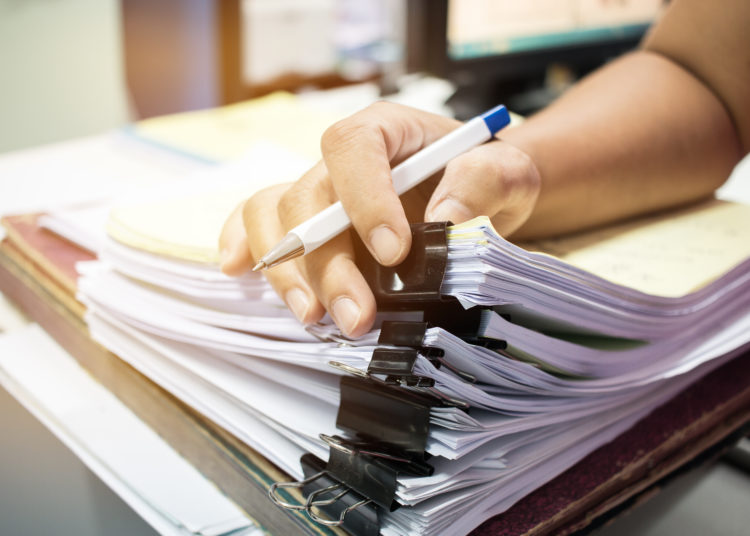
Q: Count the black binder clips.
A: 7